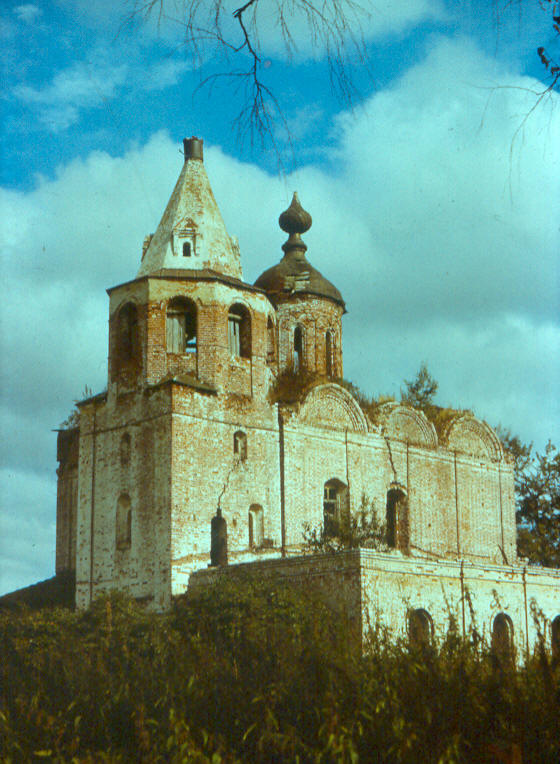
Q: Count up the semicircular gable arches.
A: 3